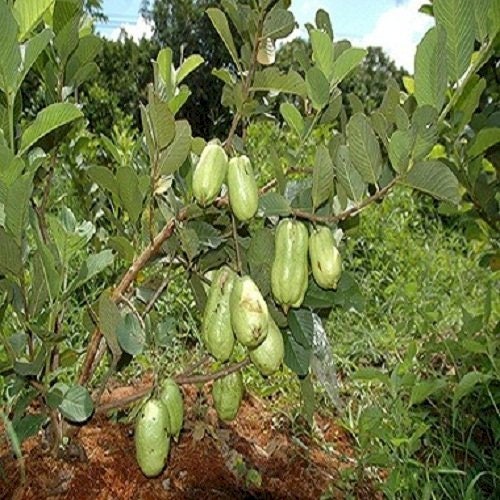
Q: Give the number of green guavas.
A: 10